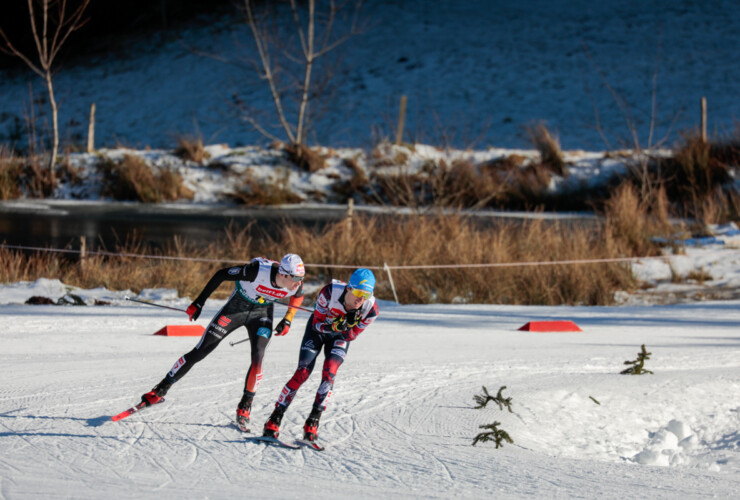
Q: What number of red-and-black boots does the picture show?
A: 4